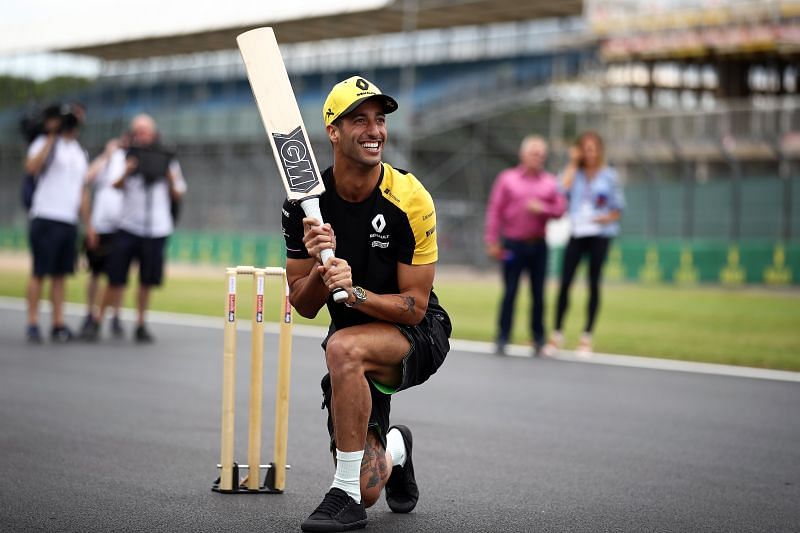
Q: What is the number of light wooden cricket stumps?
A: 3